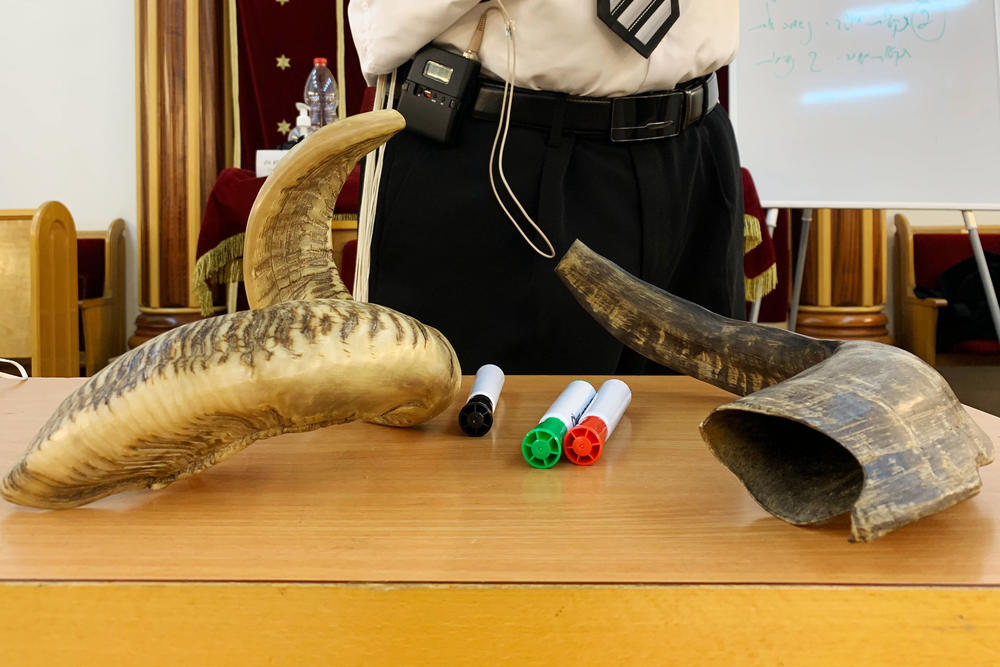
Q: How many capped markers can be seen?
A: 3